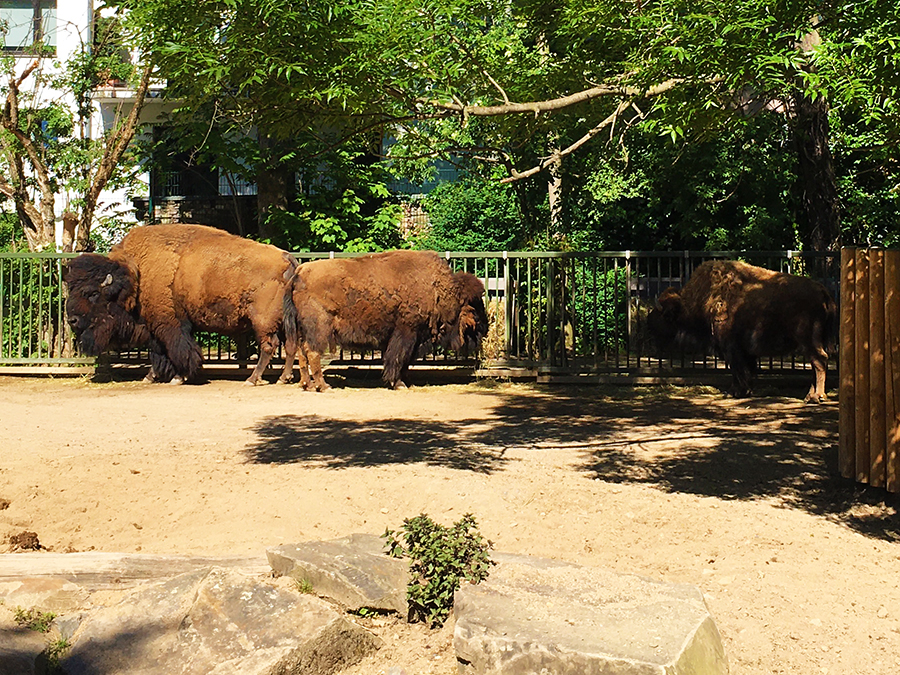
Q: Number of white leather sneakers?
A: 0